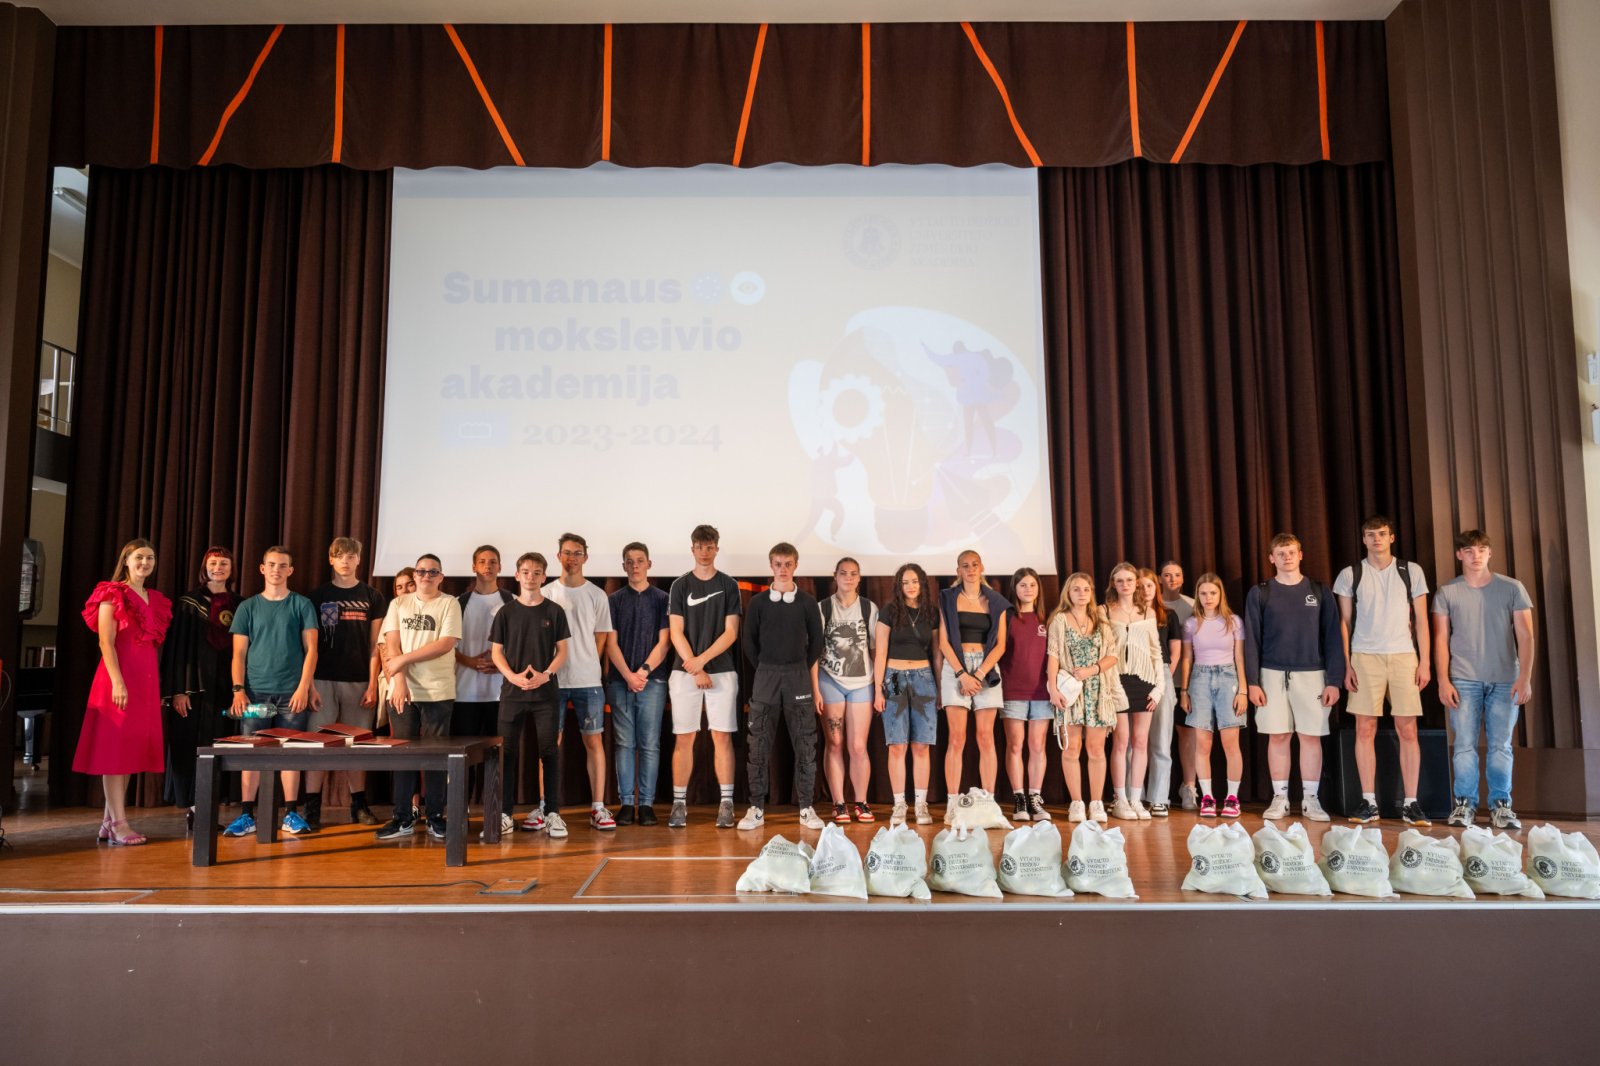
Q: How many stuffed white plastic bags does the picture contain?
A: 13